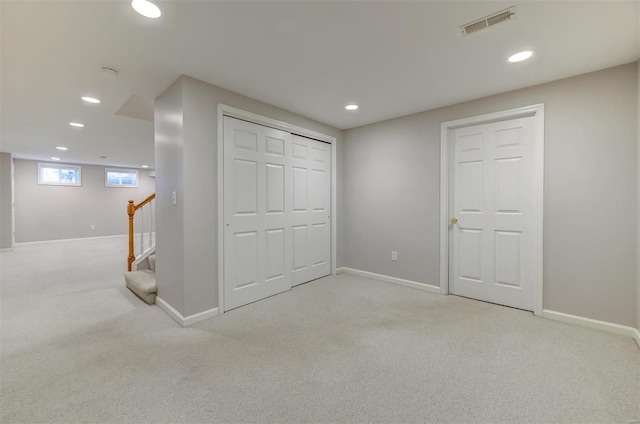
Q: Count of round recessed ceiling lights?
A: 8